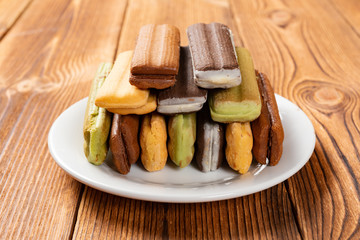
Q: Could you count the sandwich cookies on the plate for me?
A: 12